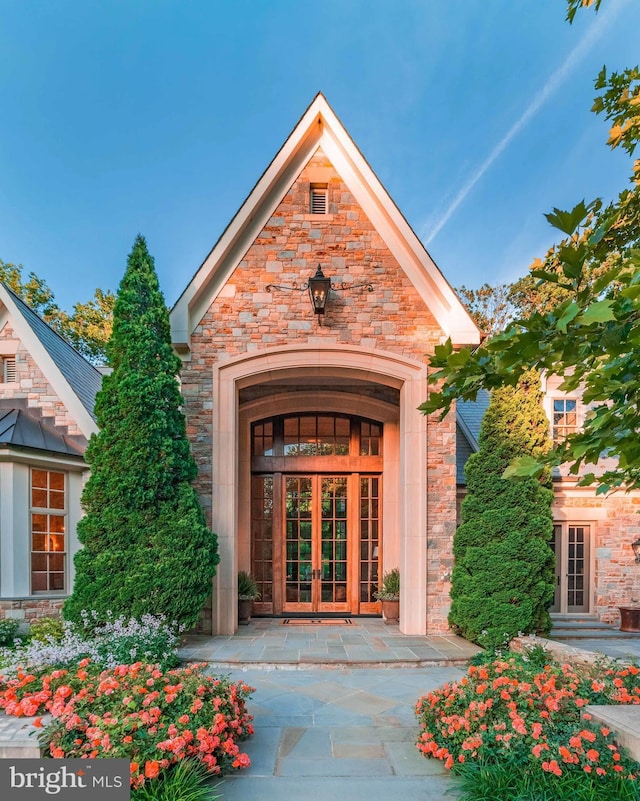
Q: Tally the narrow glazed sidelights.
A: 2